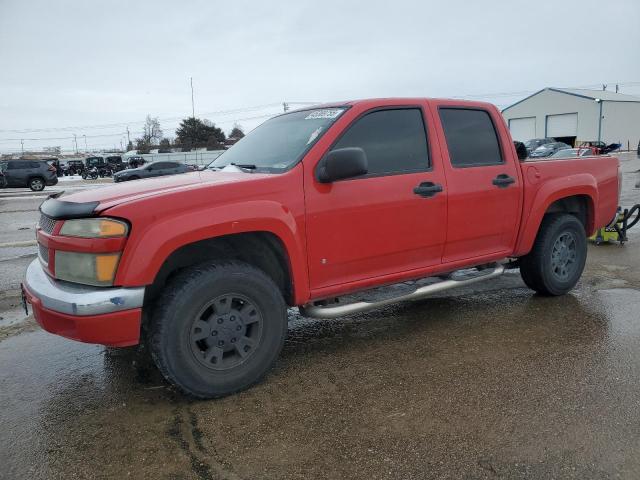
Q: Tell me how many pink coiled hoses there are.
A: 0